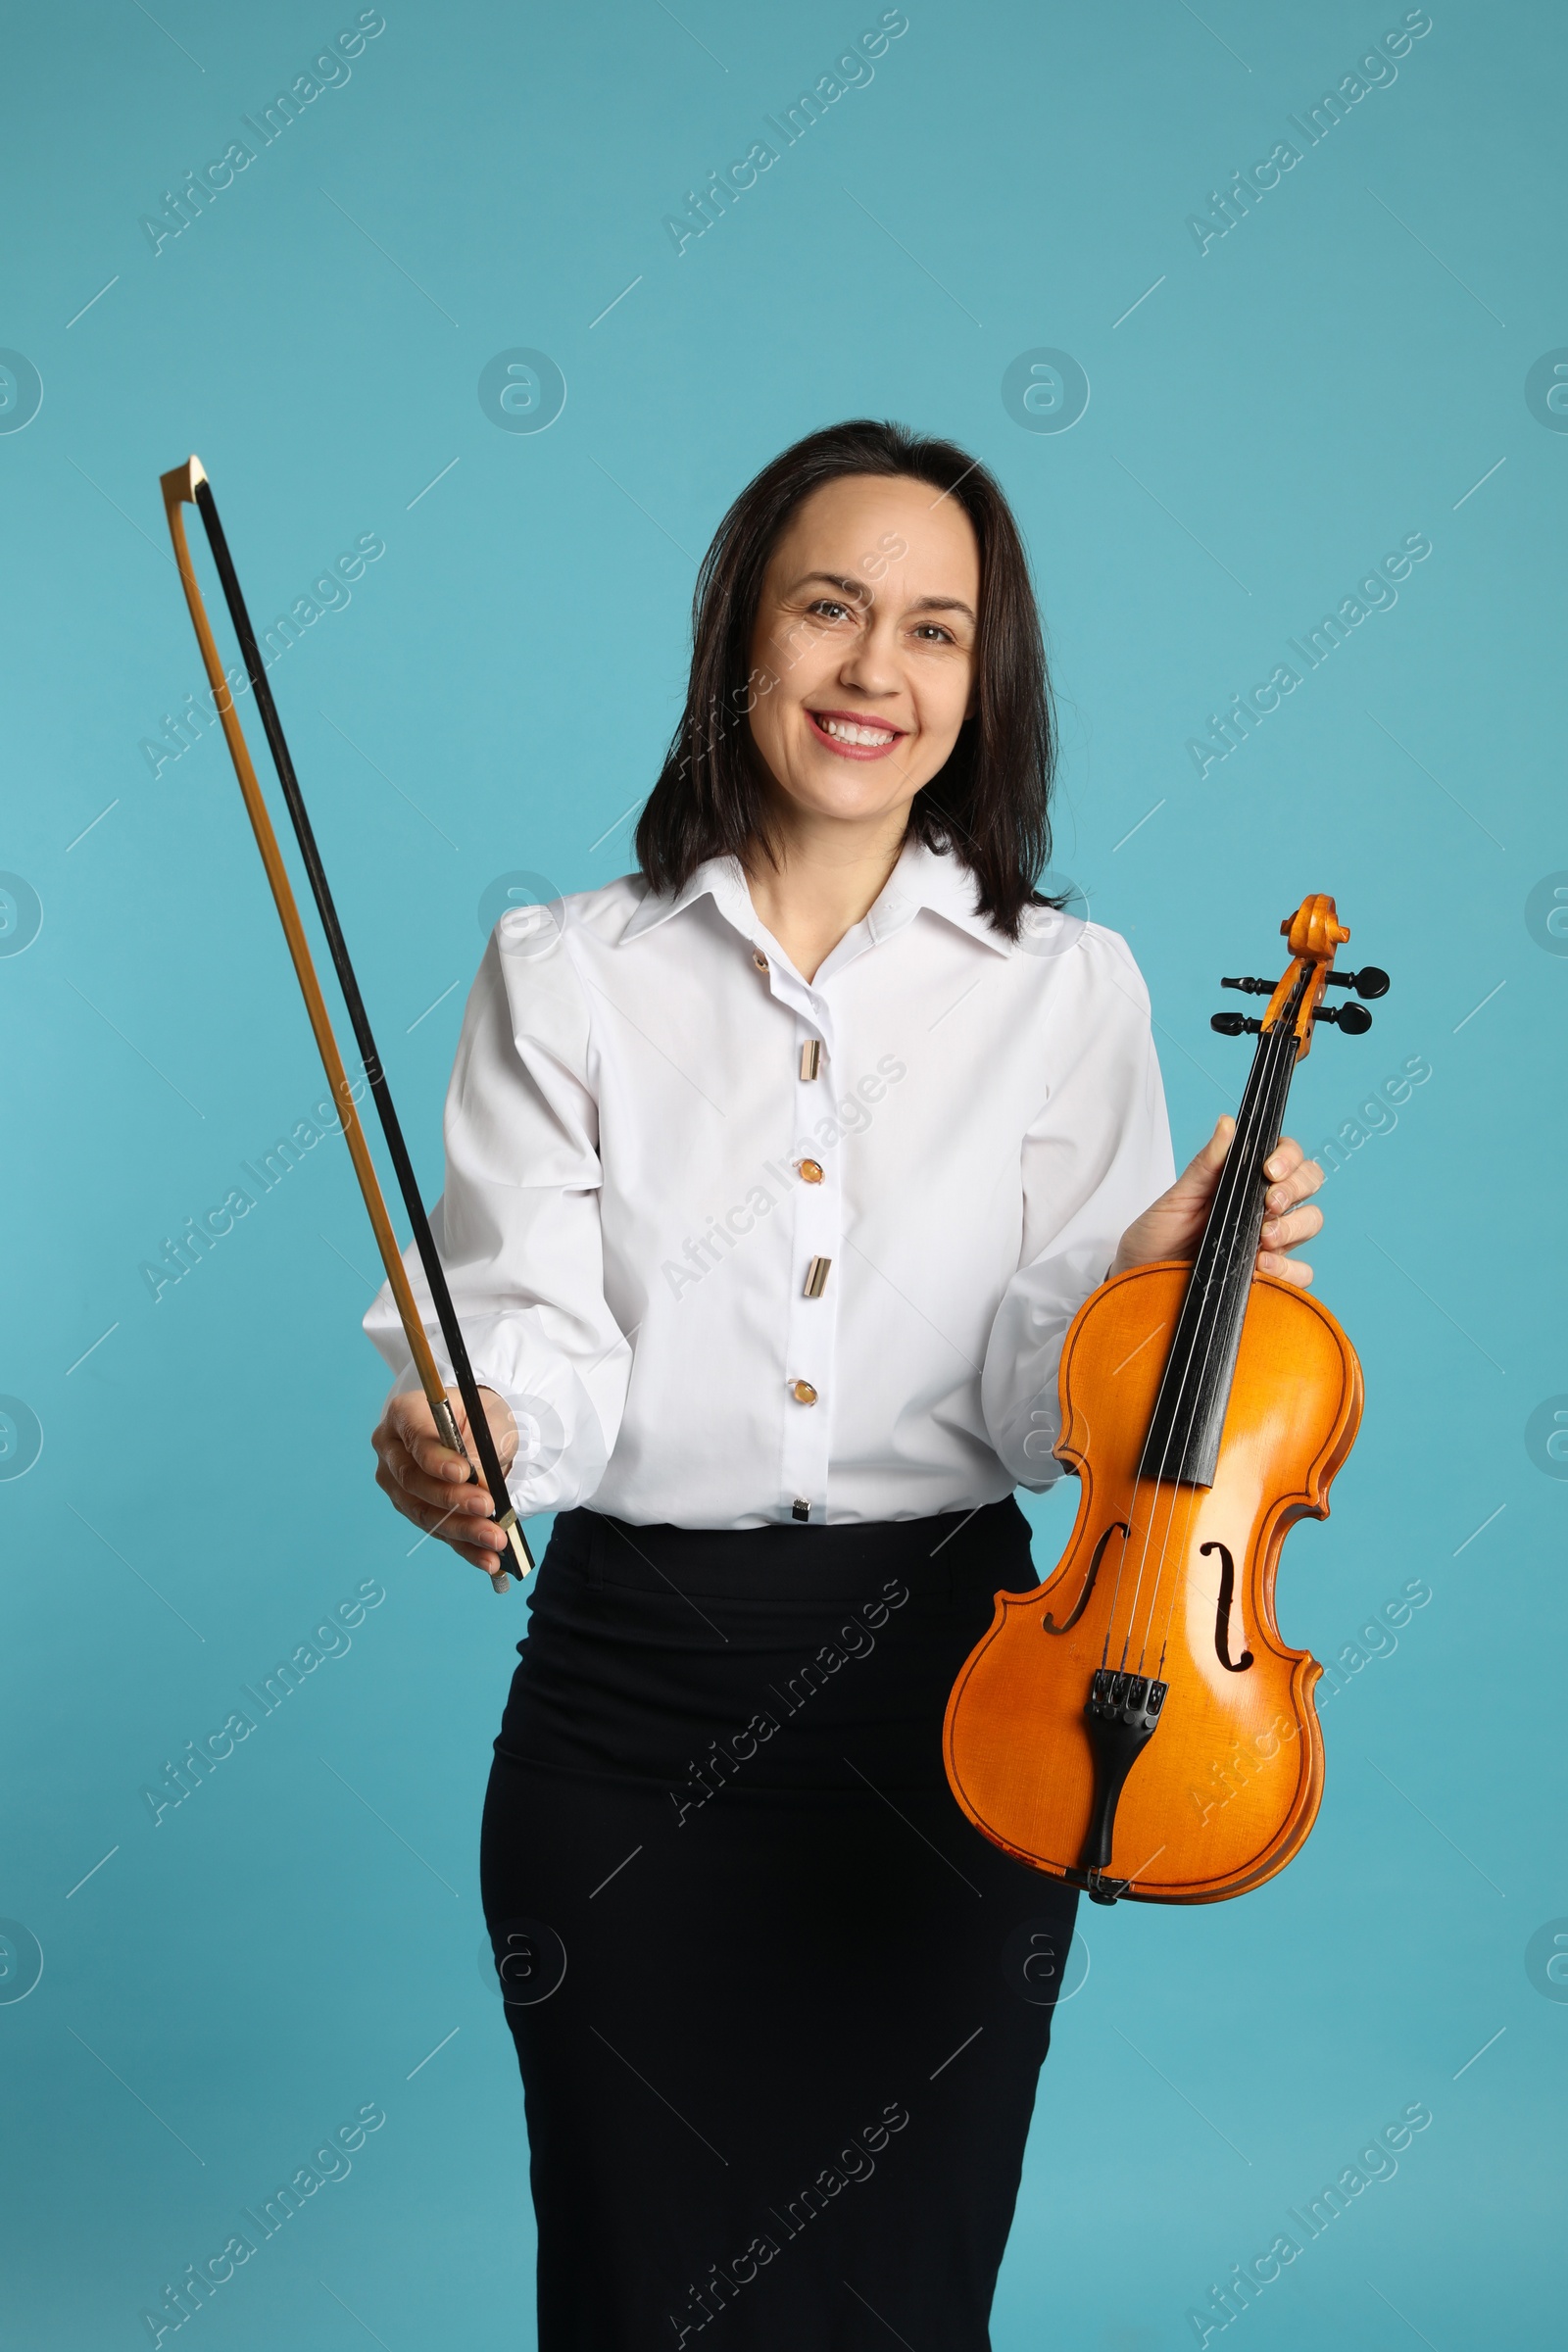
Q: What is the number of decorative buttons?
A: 6